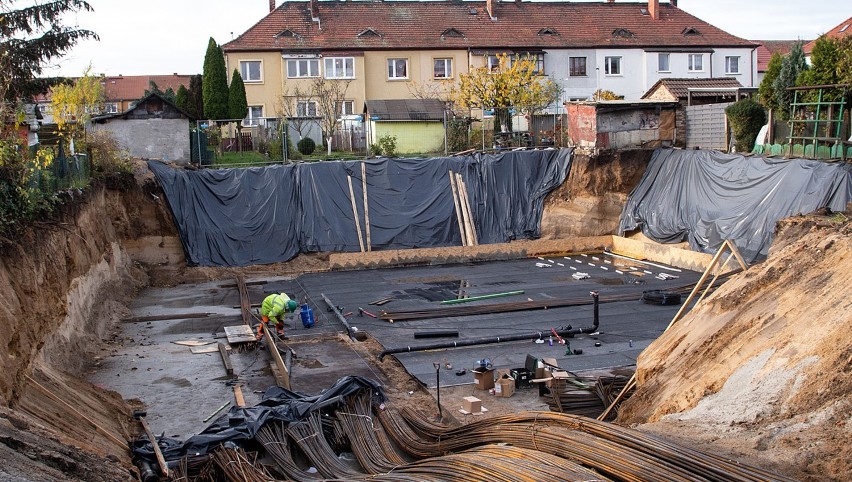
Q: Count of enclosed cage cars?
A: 0